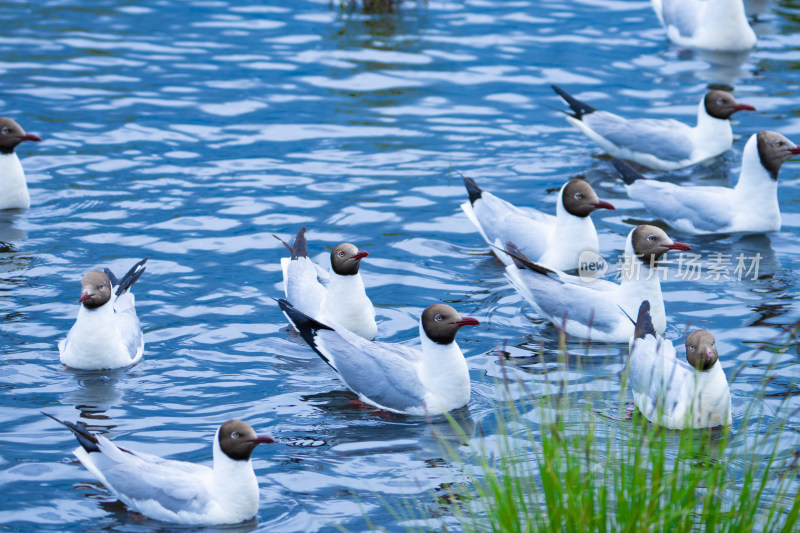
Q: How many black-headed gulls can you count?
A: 11